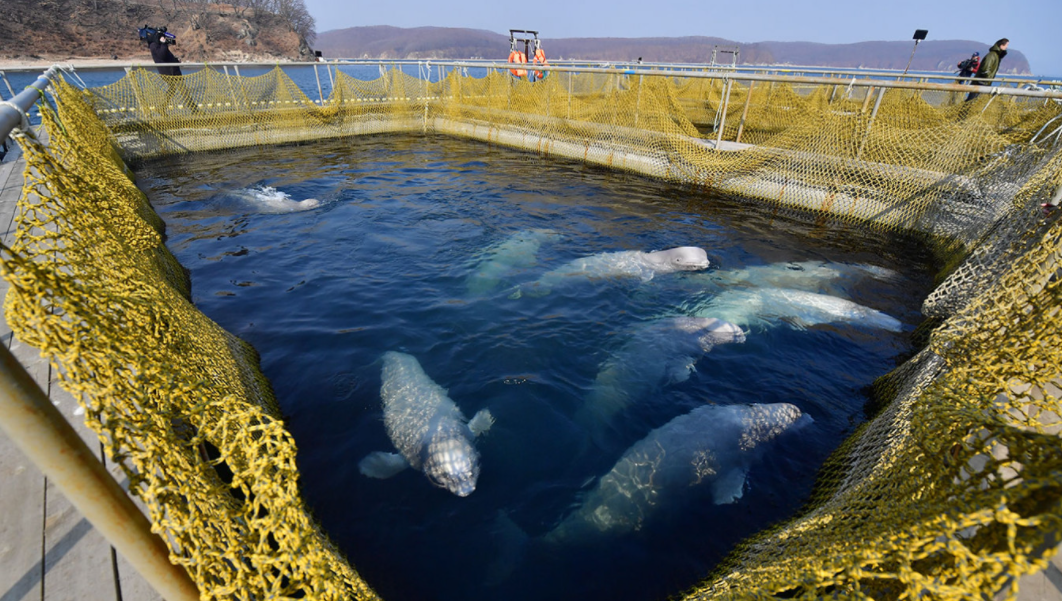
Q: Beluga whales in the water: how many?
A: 8